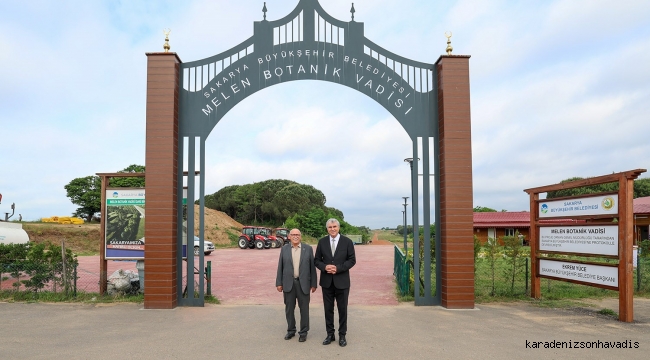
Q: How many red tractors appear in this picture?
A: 3